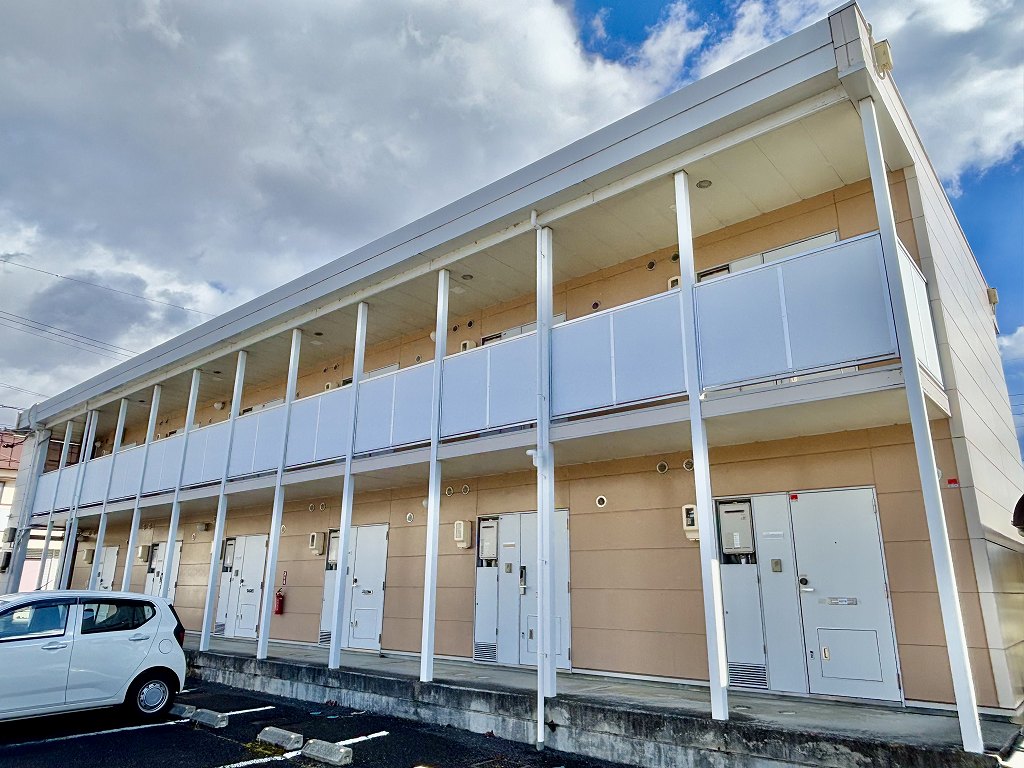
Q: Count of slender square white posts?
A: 12